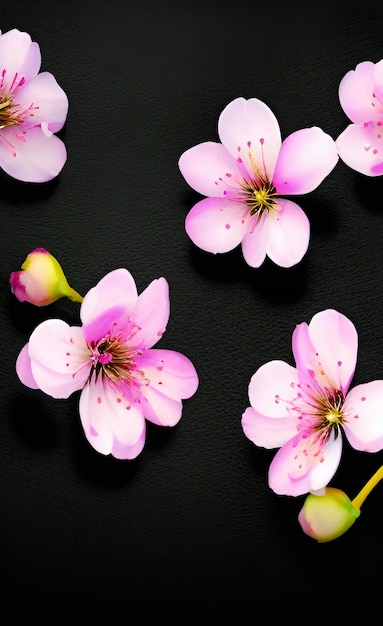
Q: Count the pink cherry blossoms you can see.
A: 5